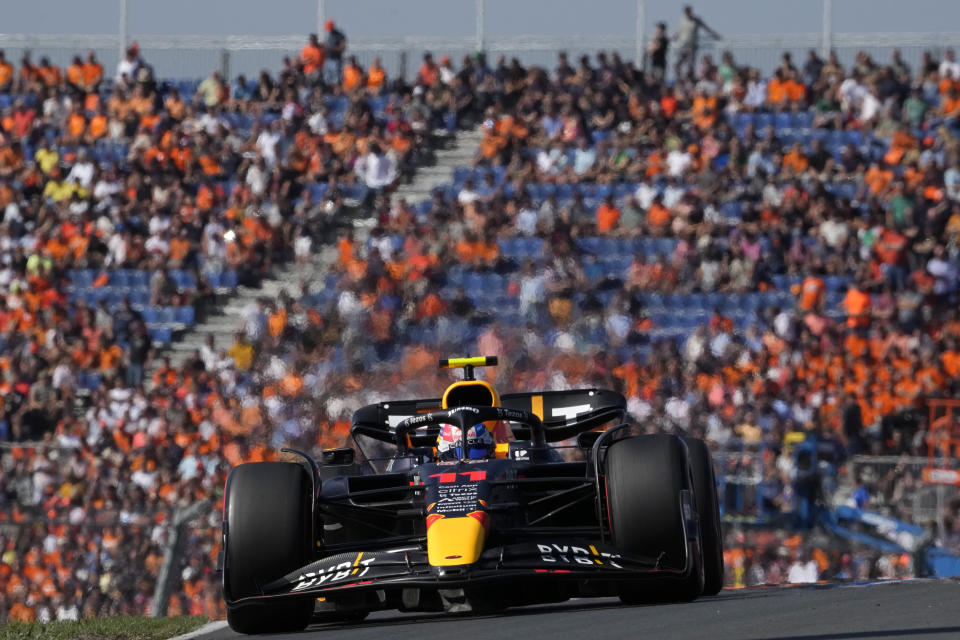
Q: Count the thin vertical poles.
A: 5